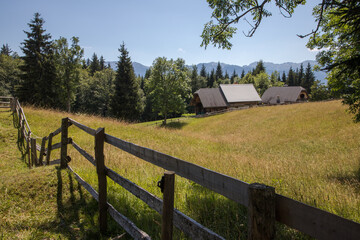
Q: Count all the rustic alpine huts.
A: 3